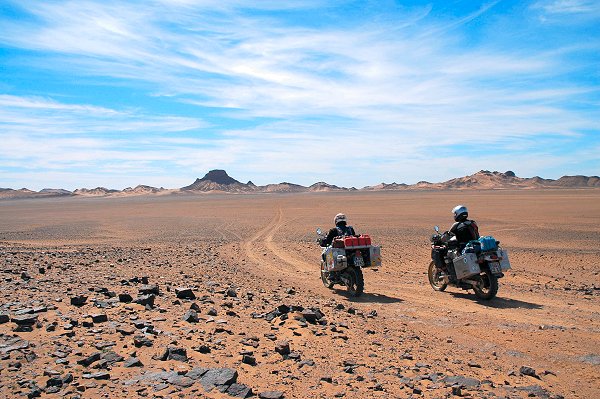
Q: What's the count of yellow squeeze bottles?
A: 0